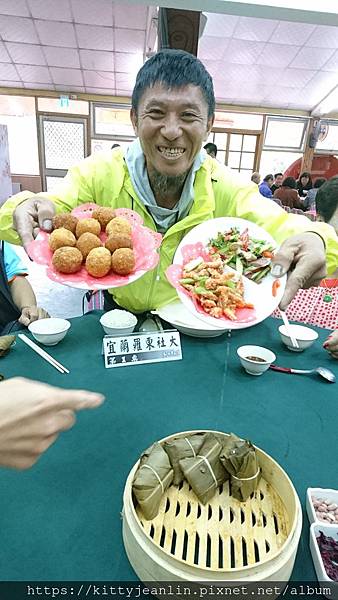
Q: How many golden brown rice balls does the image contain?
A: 10